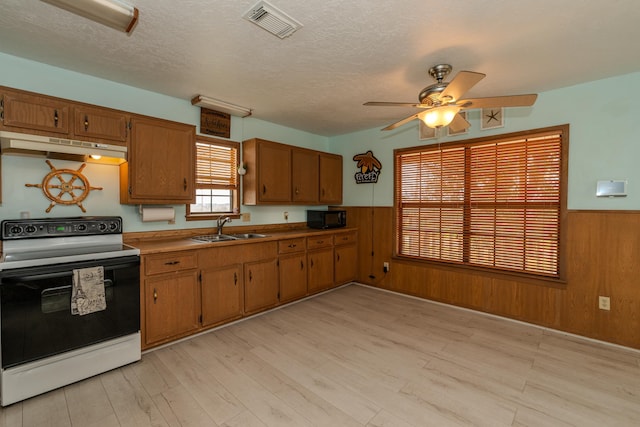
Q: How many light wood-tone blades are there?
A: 5